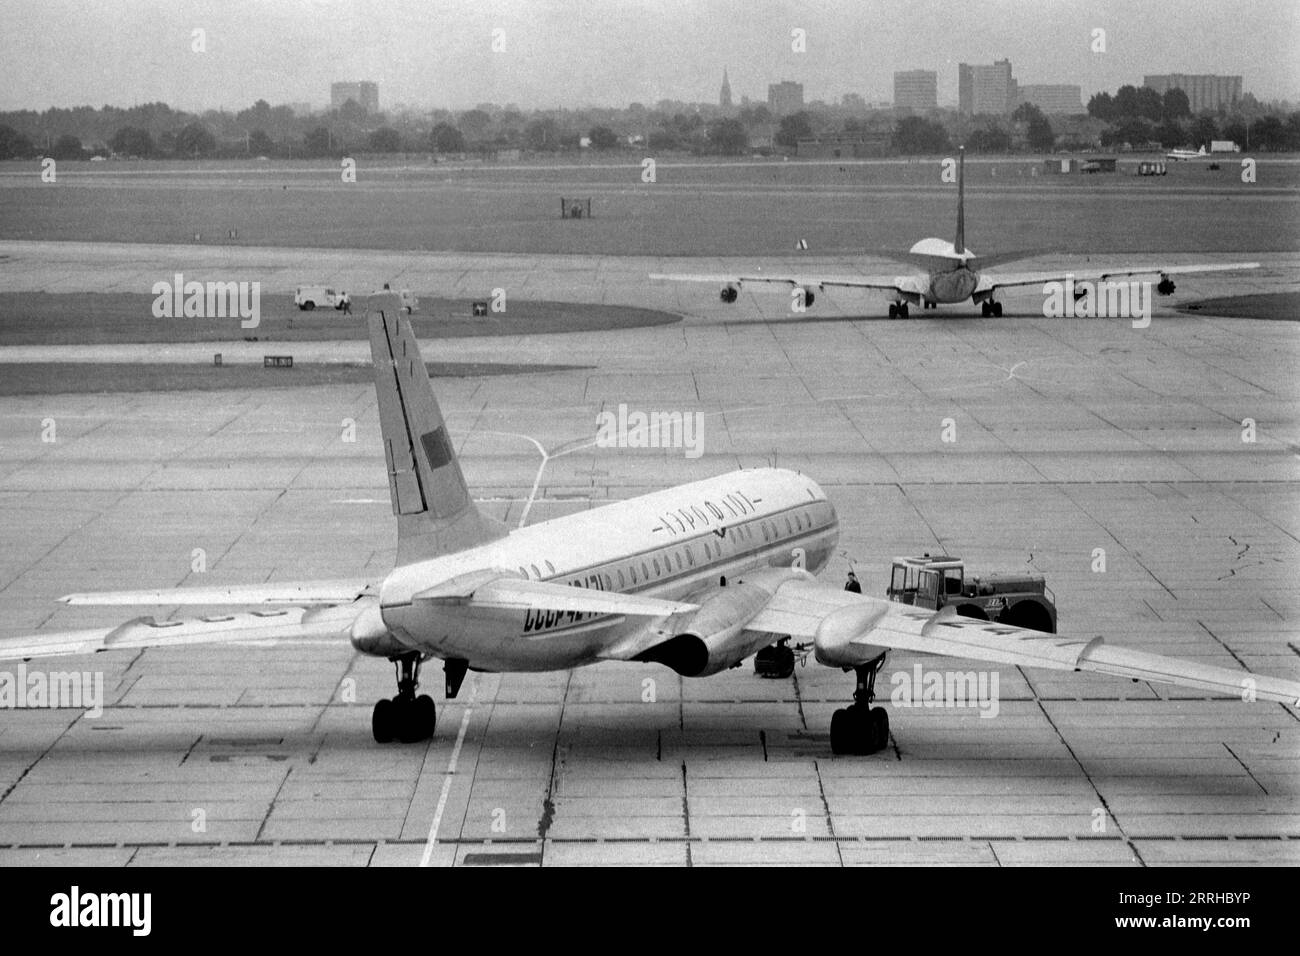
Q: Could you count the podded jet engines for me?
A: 4